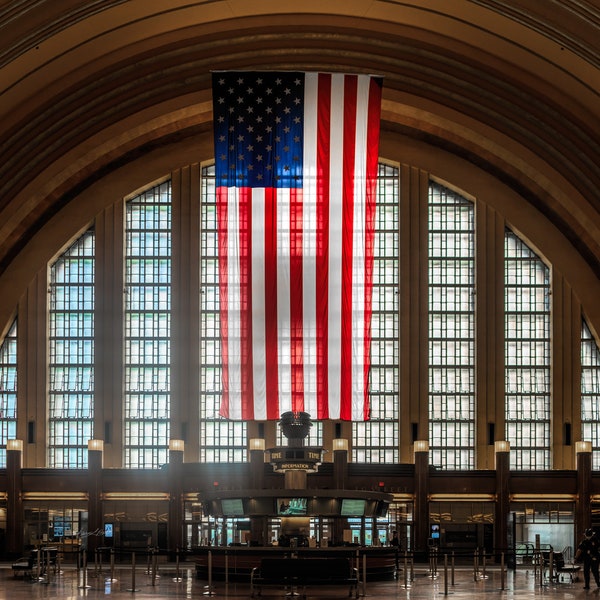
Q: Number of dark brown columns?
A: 8